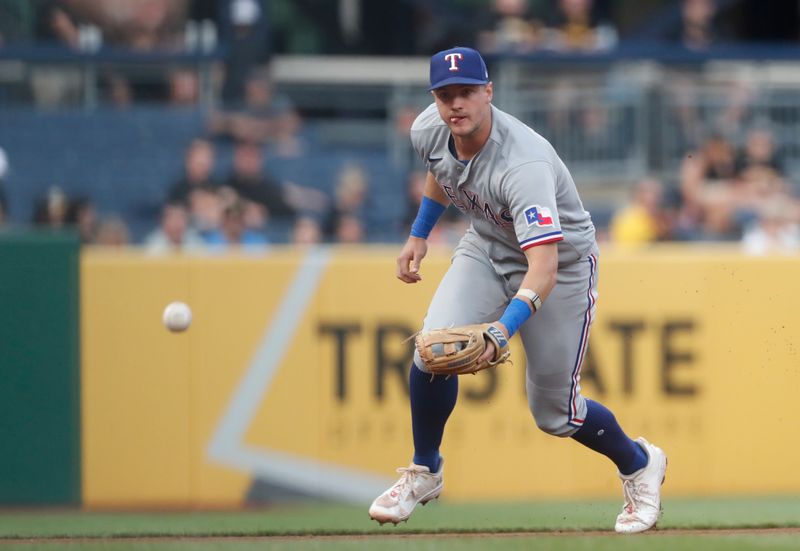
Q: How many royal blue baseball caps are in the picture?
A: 1